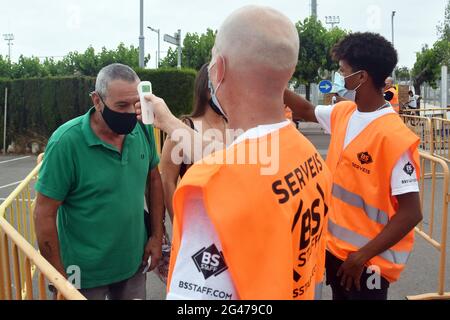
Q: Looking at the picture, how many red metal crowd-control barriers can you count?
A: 0